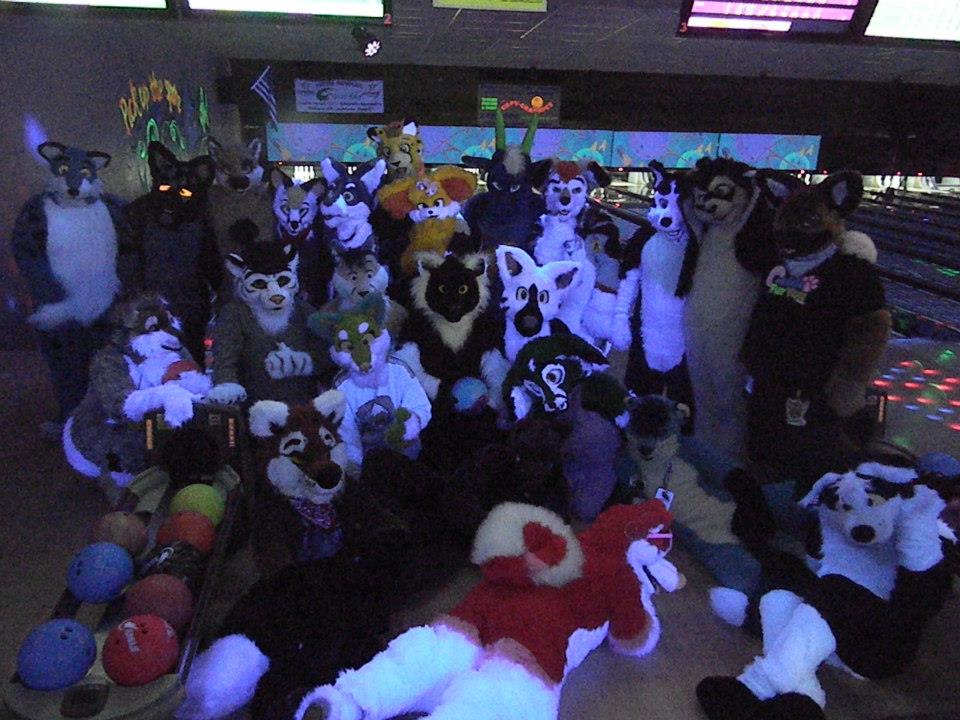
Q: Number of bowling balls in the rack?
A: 8